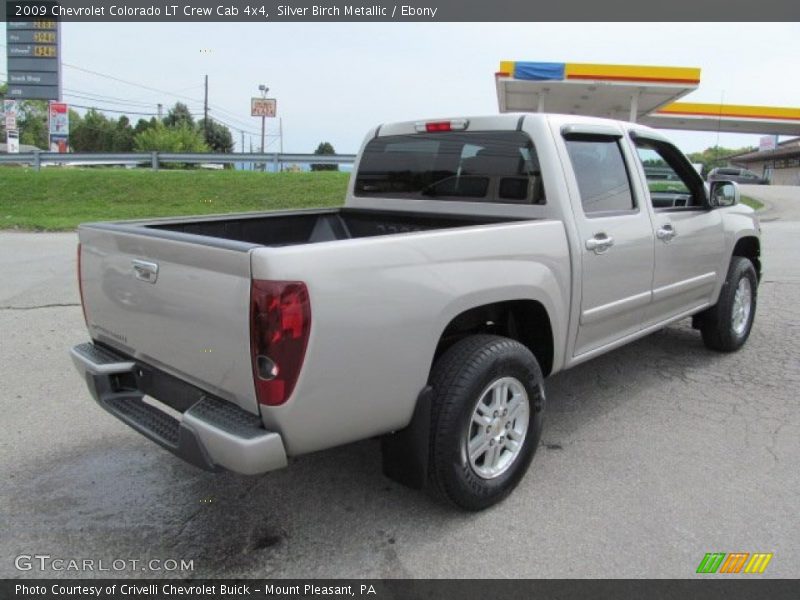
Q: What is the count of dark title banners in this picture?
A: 2